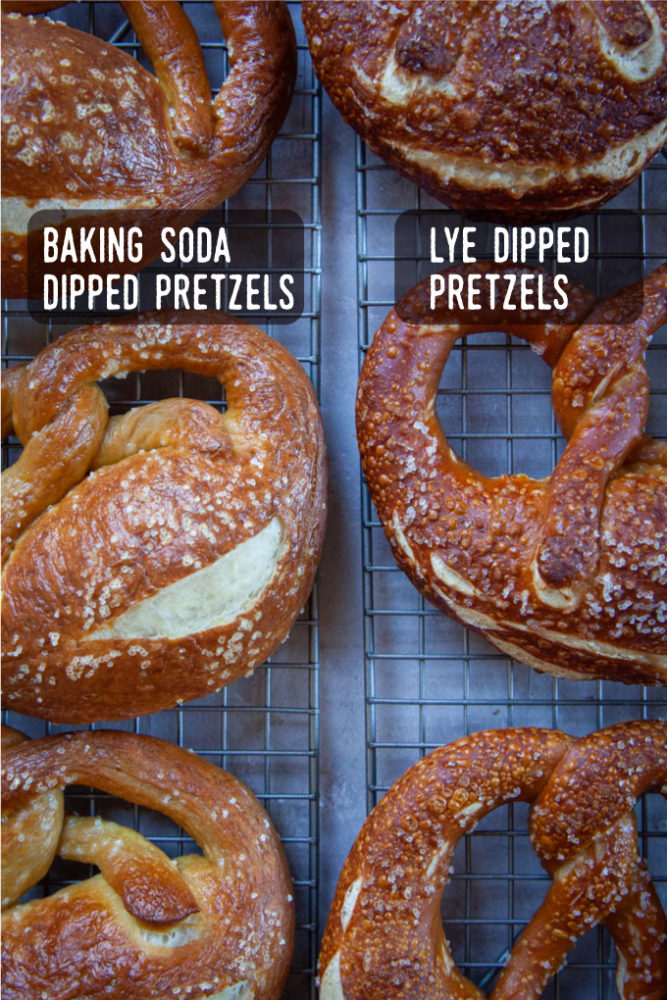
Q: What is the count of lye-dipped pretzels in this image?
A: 3